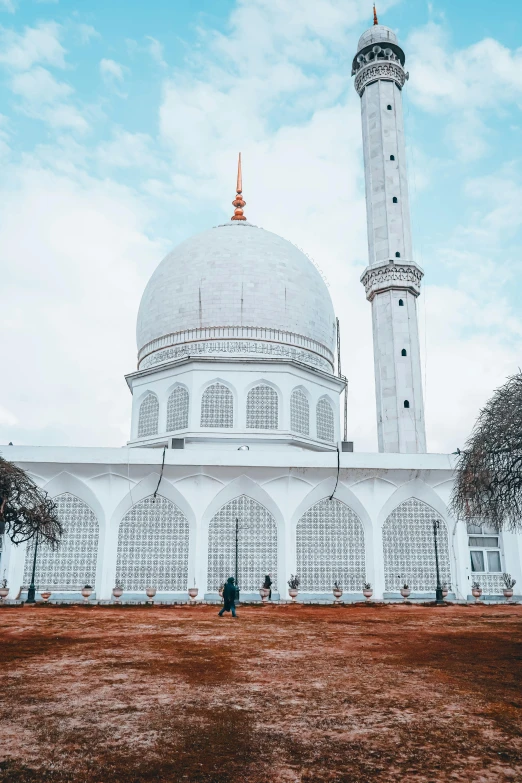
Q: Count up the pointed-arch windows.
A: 11